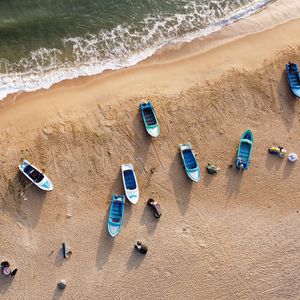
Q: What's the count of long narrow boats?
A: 7